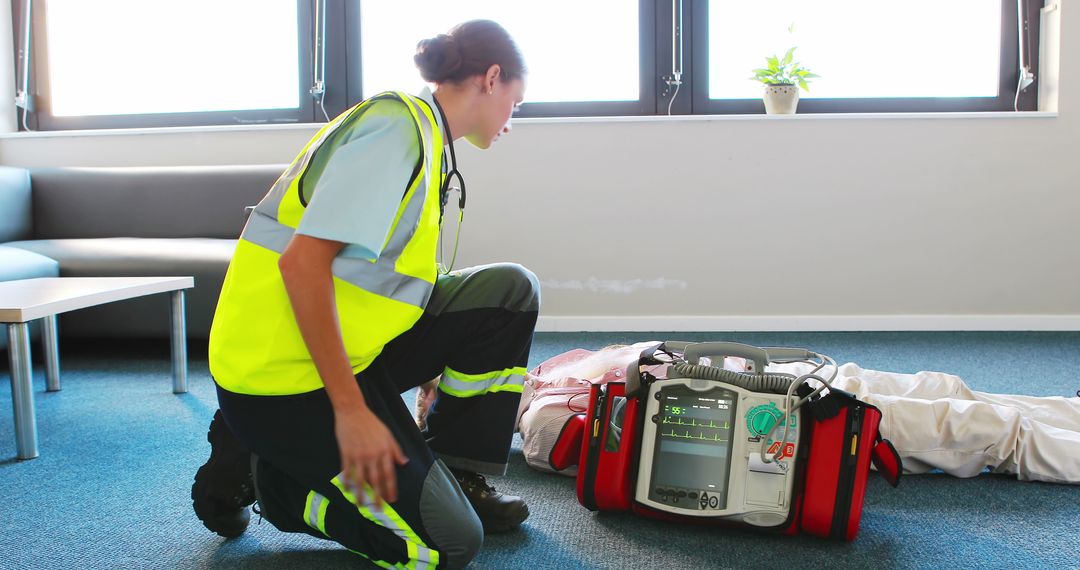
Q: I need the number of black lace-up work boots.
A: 2